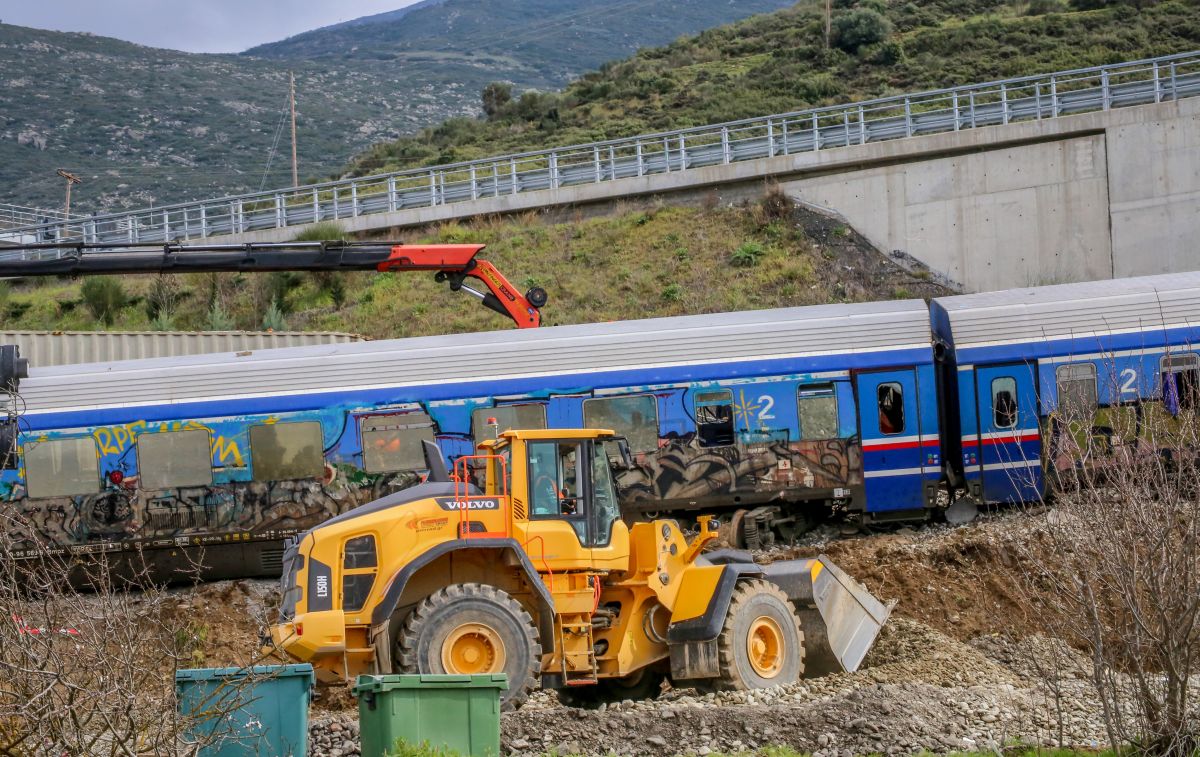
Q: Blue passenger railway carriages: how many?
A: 2